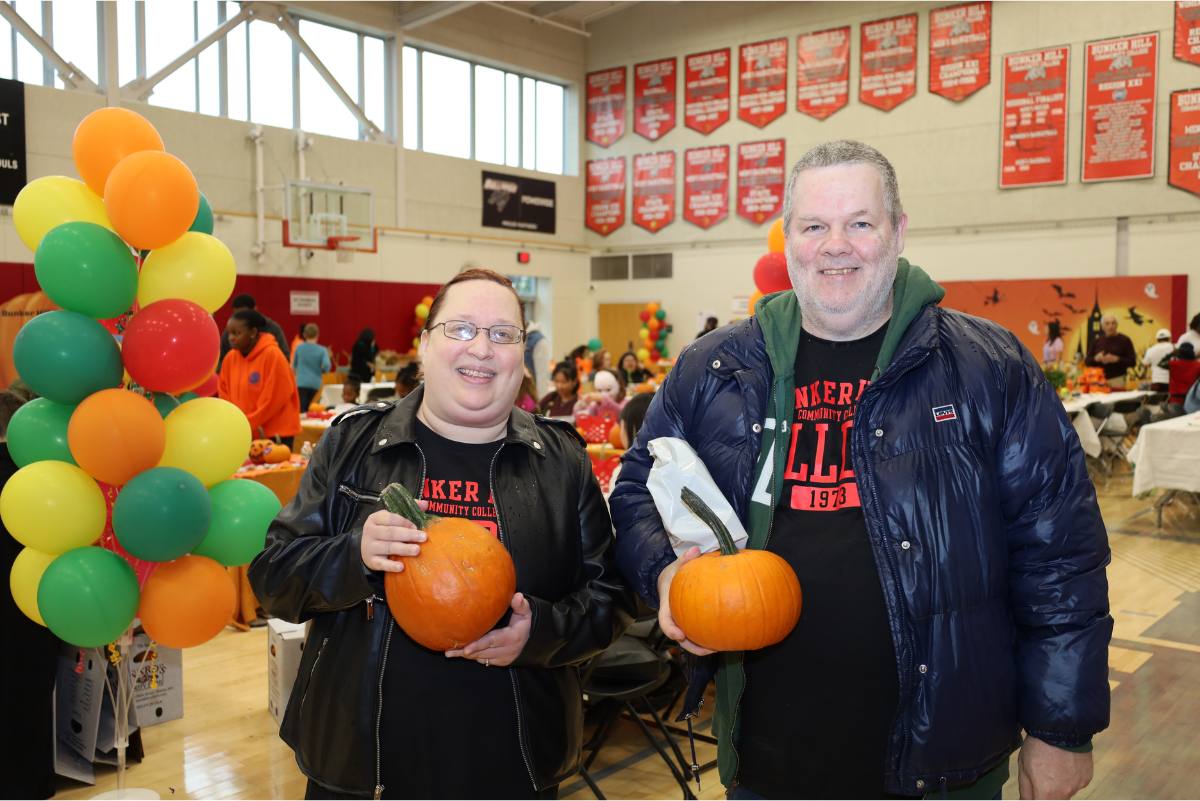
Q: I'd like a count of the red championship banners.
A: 15